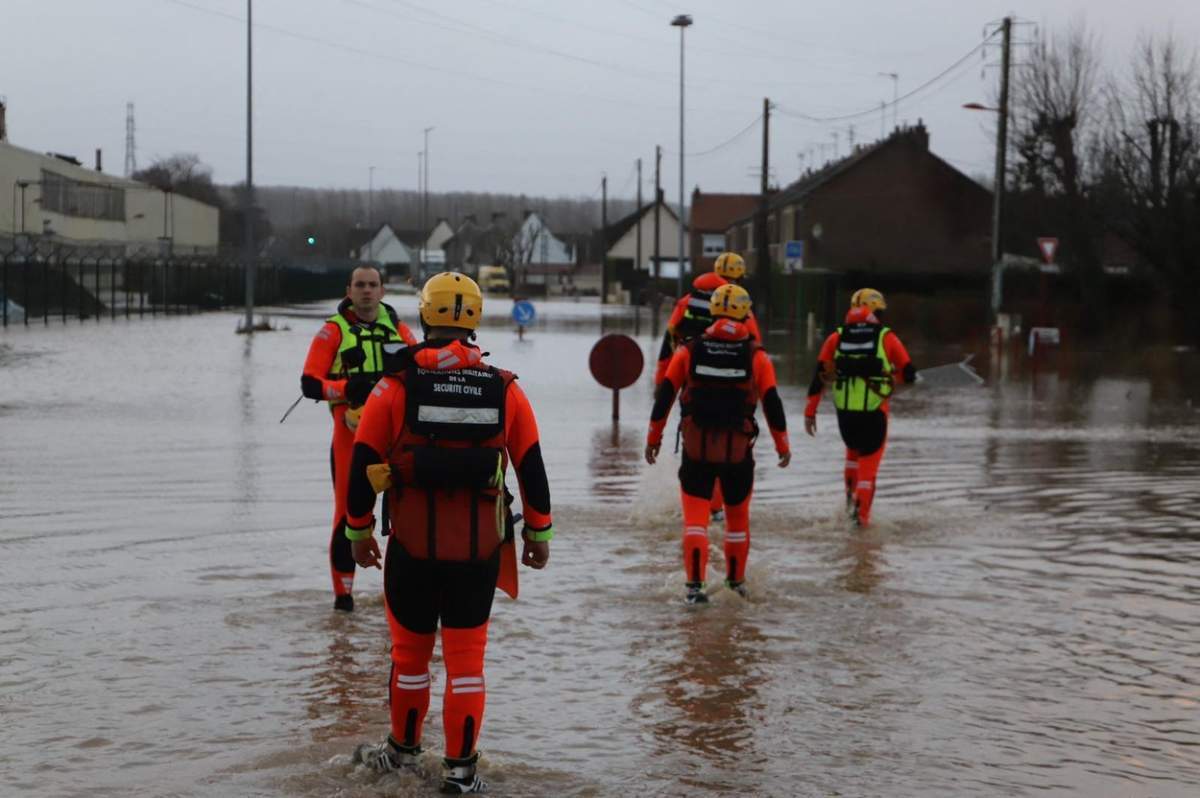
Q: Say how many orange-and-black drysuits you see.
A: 5